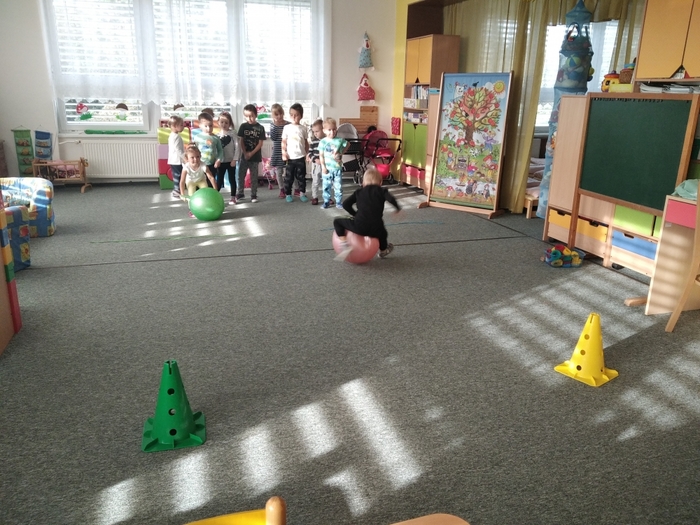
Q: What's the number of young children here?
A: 10